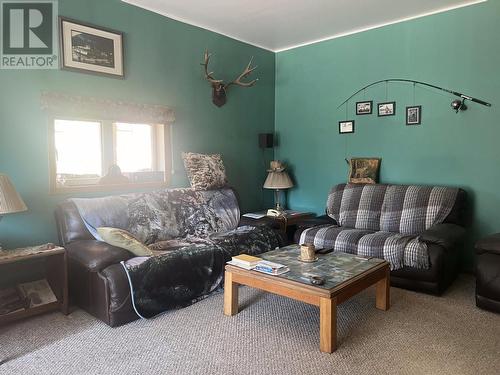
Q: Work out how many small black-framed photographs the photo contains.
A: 4